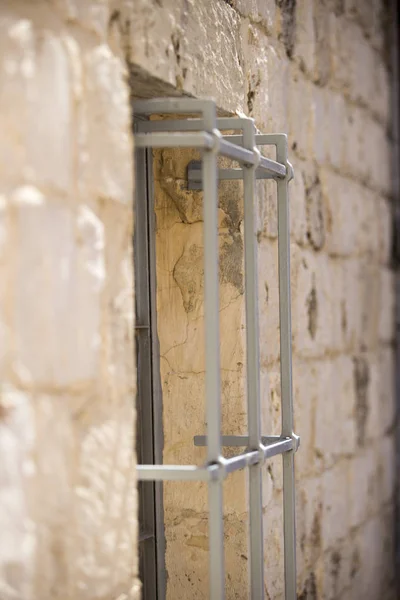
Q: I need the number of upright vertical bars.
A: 3